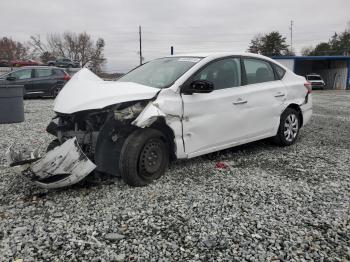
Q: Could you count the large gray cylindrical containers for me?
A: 1